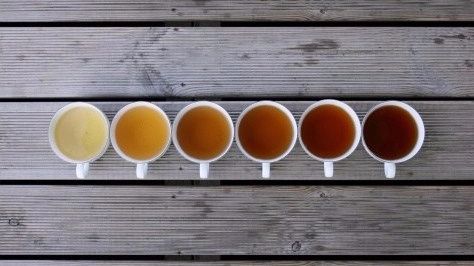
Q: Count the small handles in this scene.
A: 6